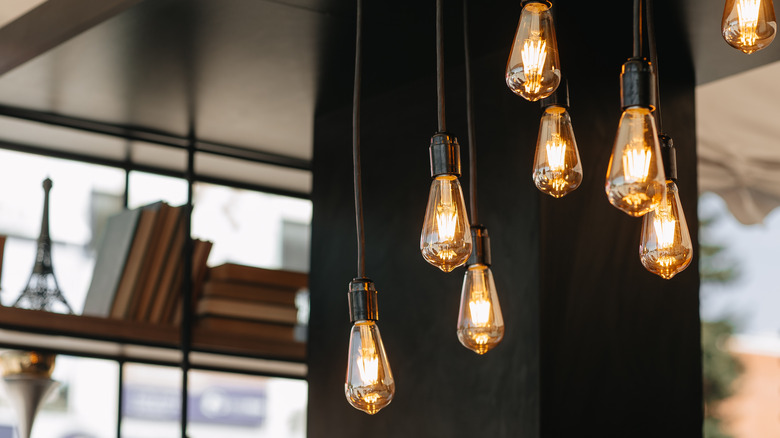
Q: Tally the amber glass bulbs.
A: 8